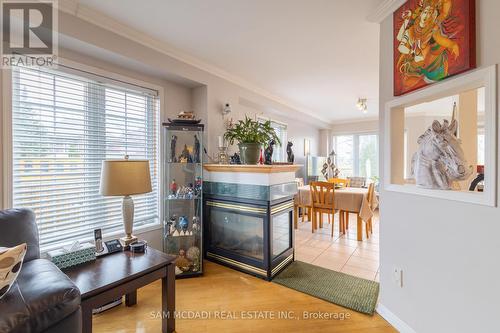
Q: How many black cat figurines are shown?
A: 2